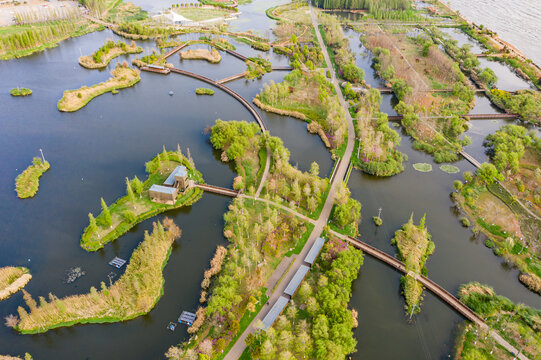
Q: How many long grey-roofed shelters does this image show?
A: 3